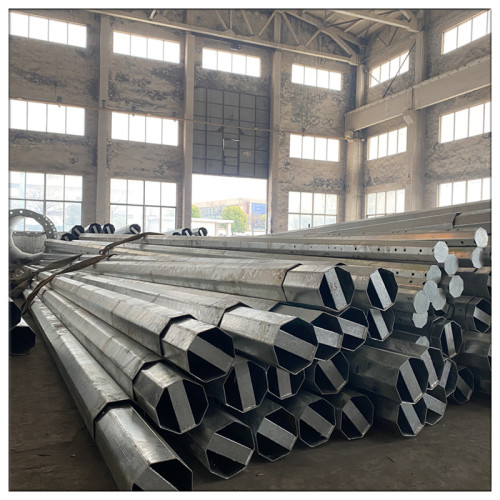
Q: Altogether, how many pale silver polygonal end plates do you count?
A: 11